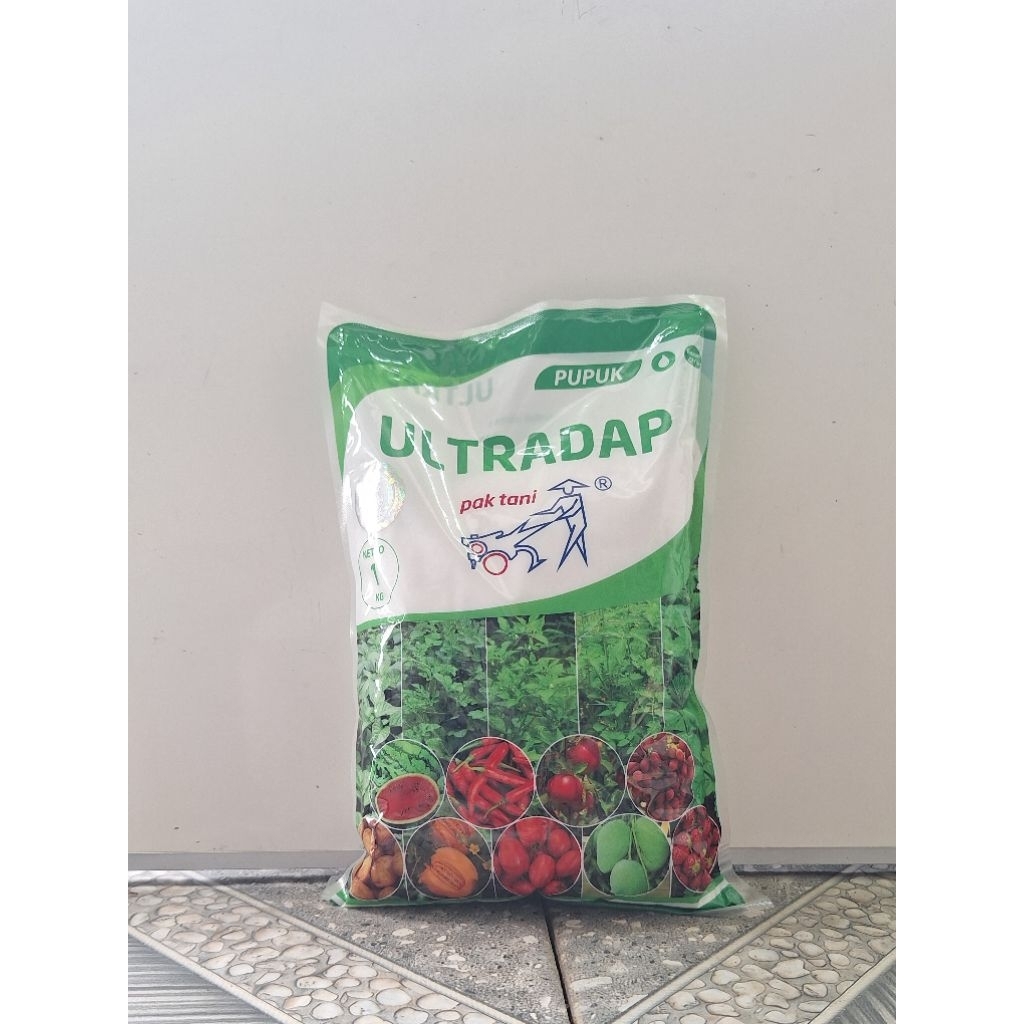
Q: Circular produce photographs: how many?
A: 9